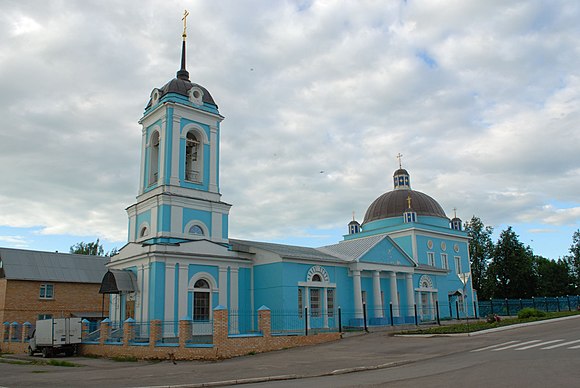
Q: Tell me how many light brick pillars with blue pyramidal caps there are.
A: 9